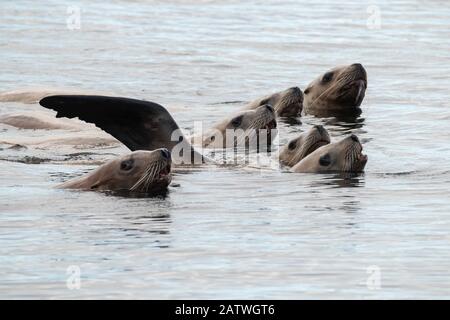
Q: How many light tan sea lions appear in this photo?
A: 6